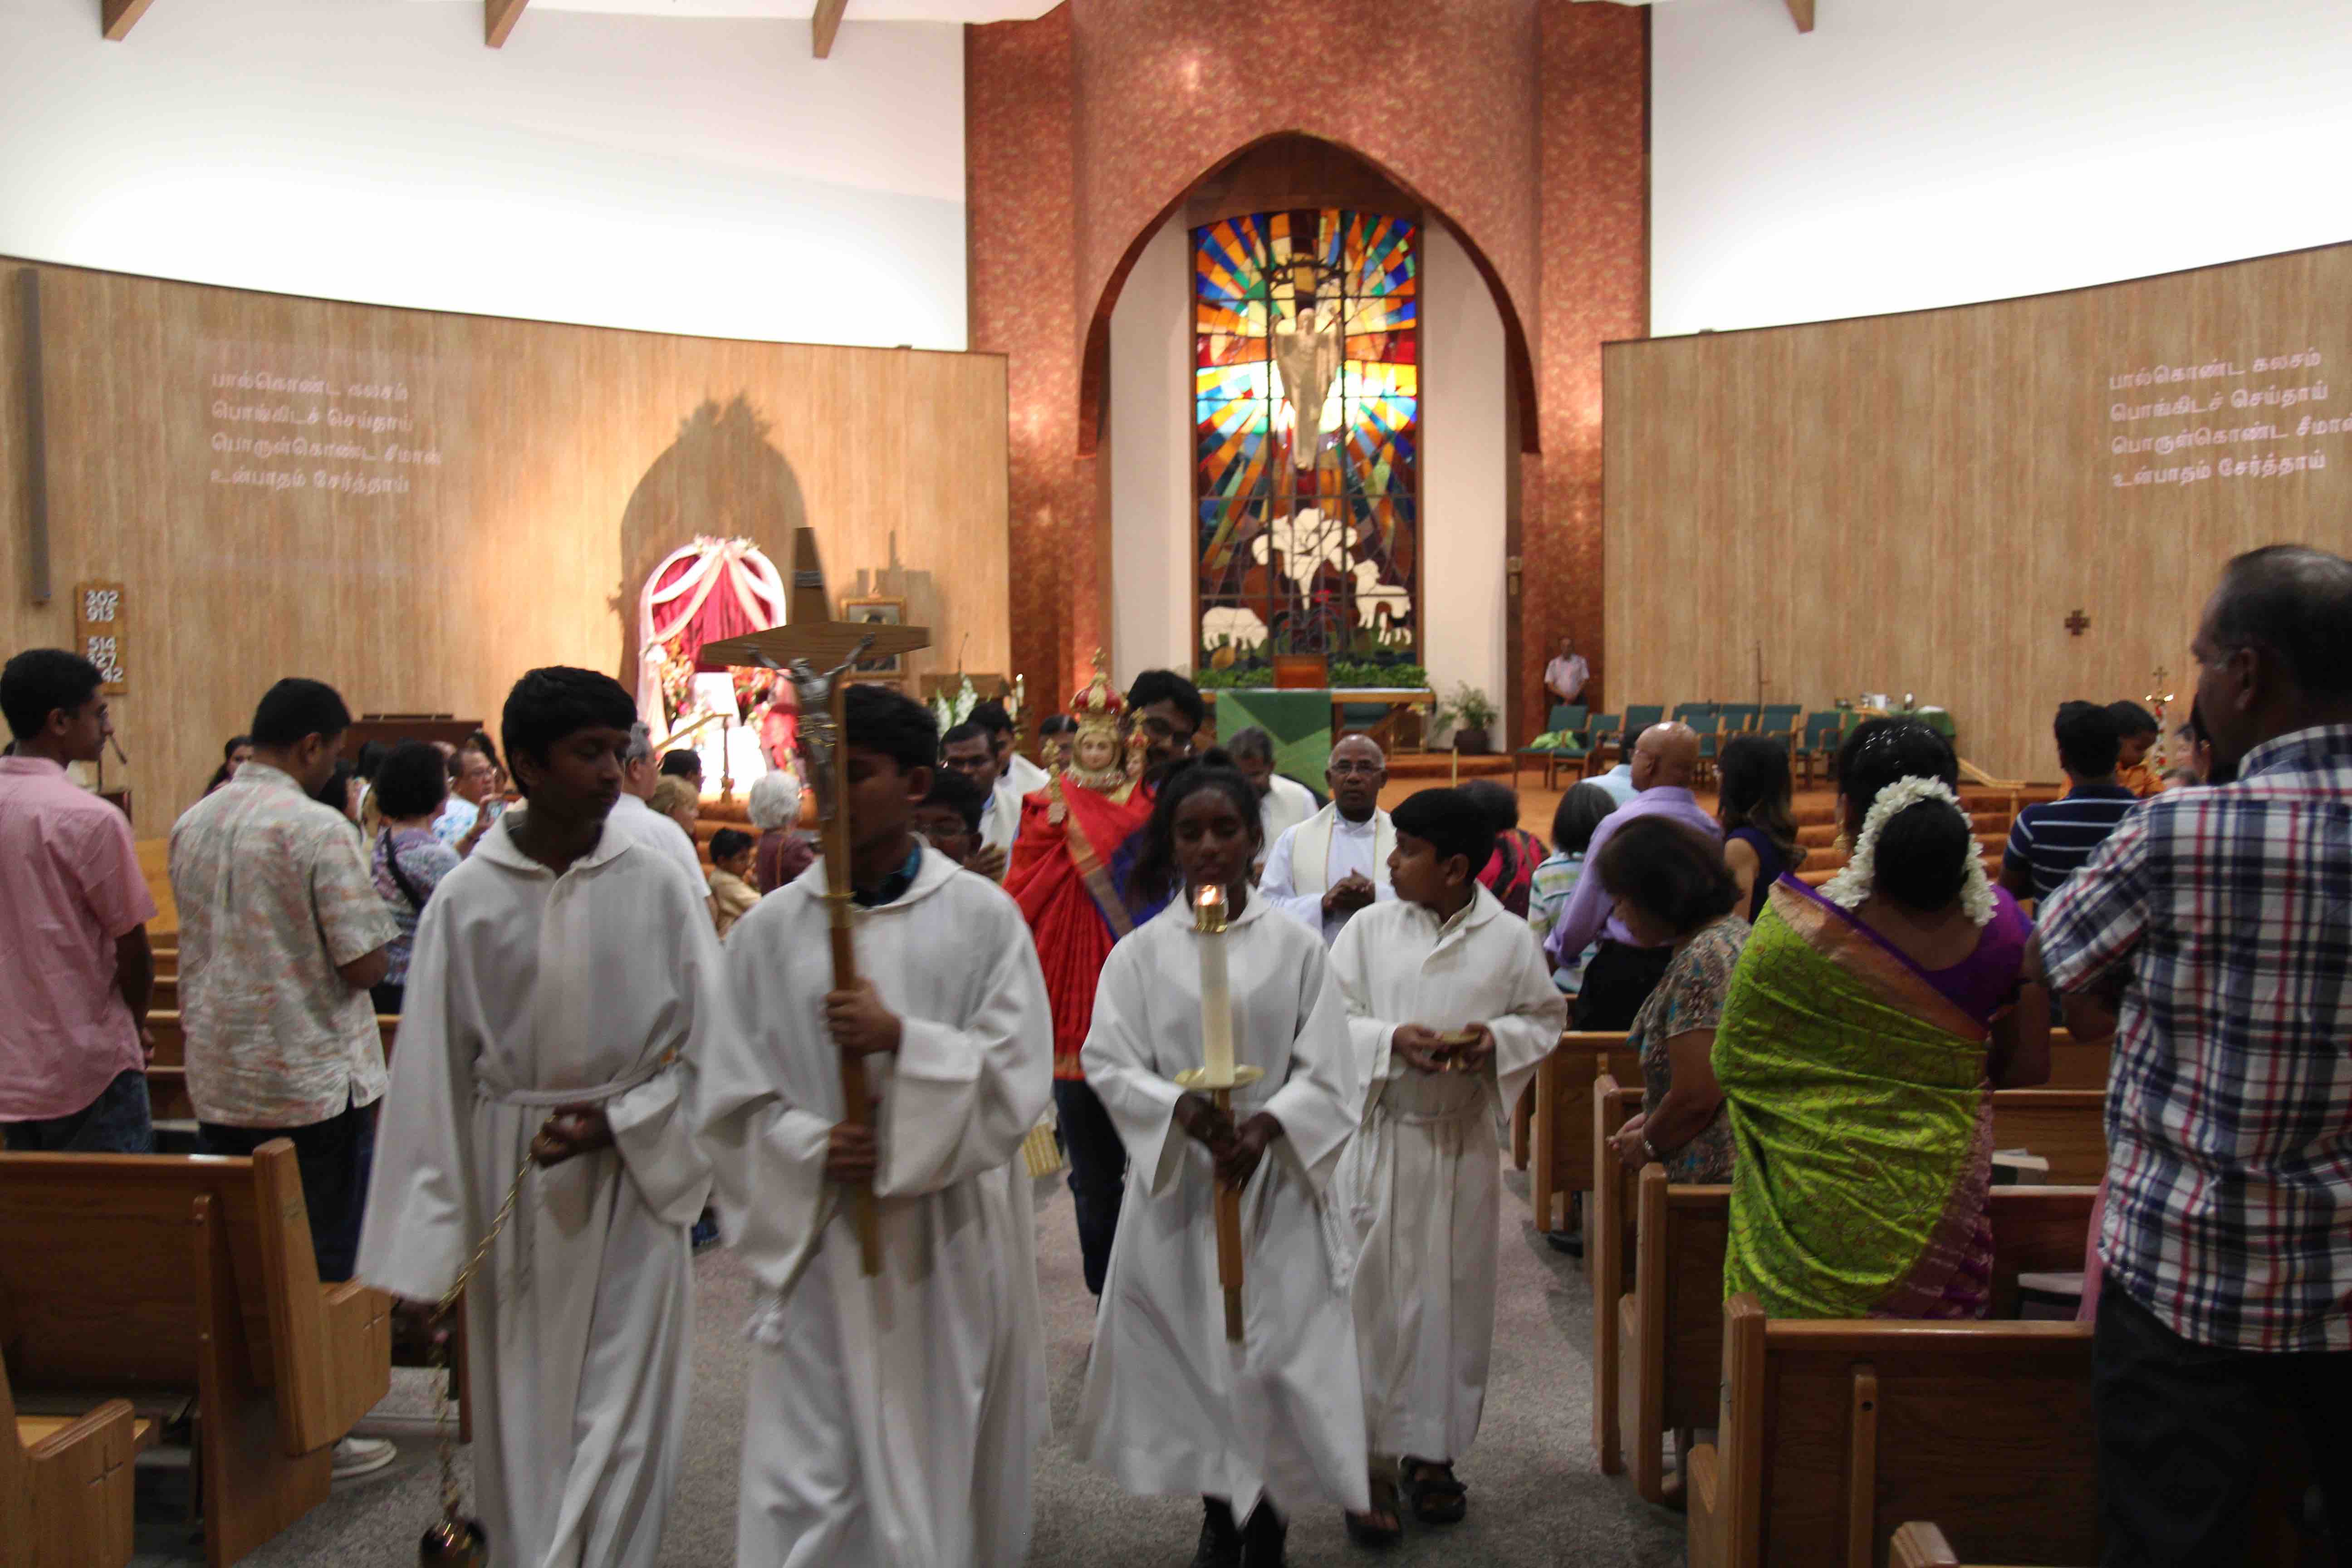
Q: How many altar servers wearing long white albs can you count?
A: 4